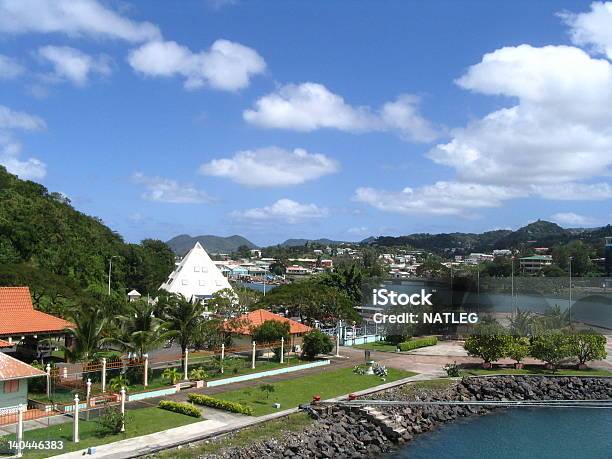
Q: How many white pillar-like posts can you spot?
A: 12